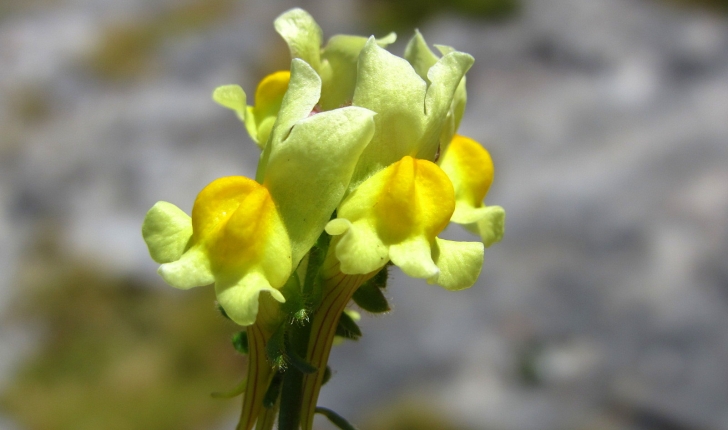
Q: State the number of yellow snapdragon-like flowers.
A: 4